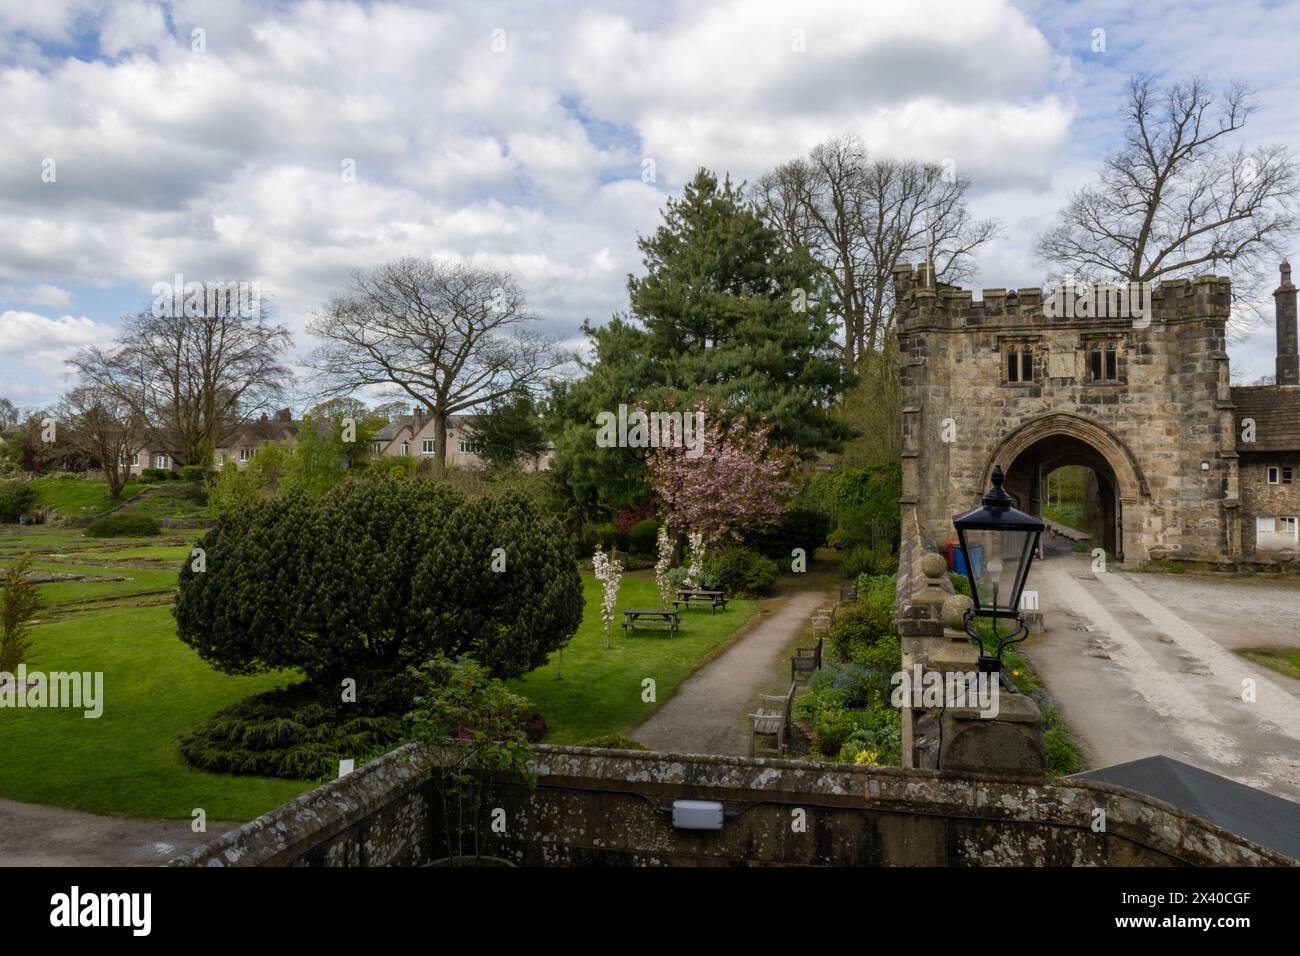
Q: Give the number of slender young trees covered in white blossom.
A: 3